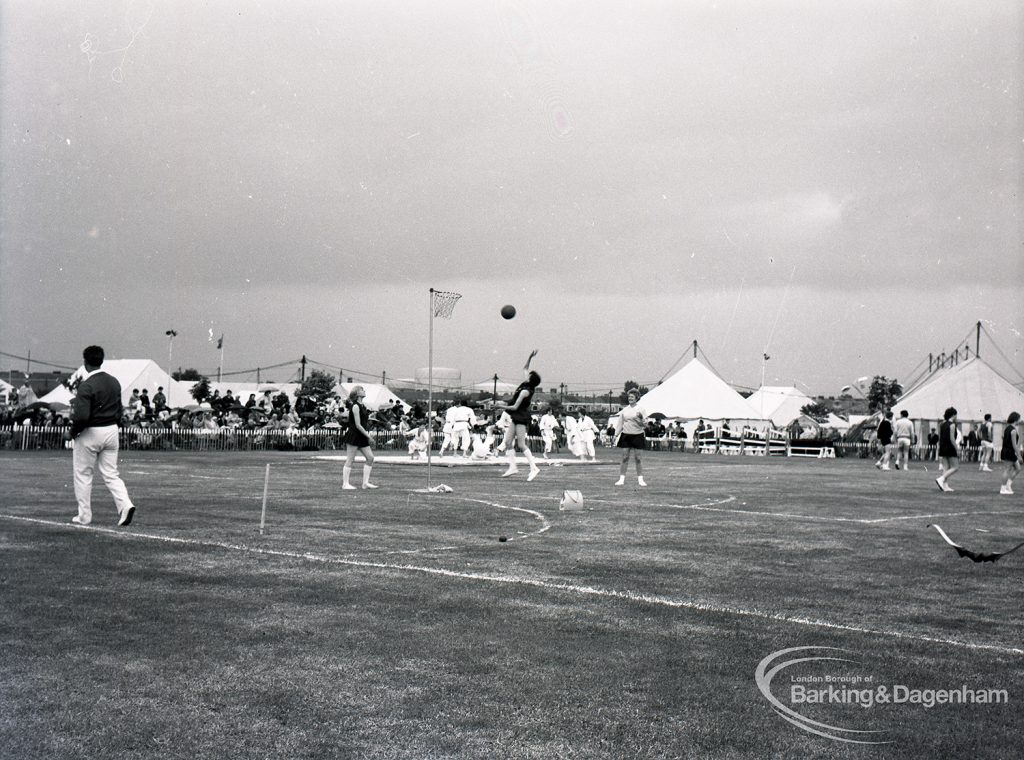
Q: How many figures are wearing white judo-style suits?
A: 8